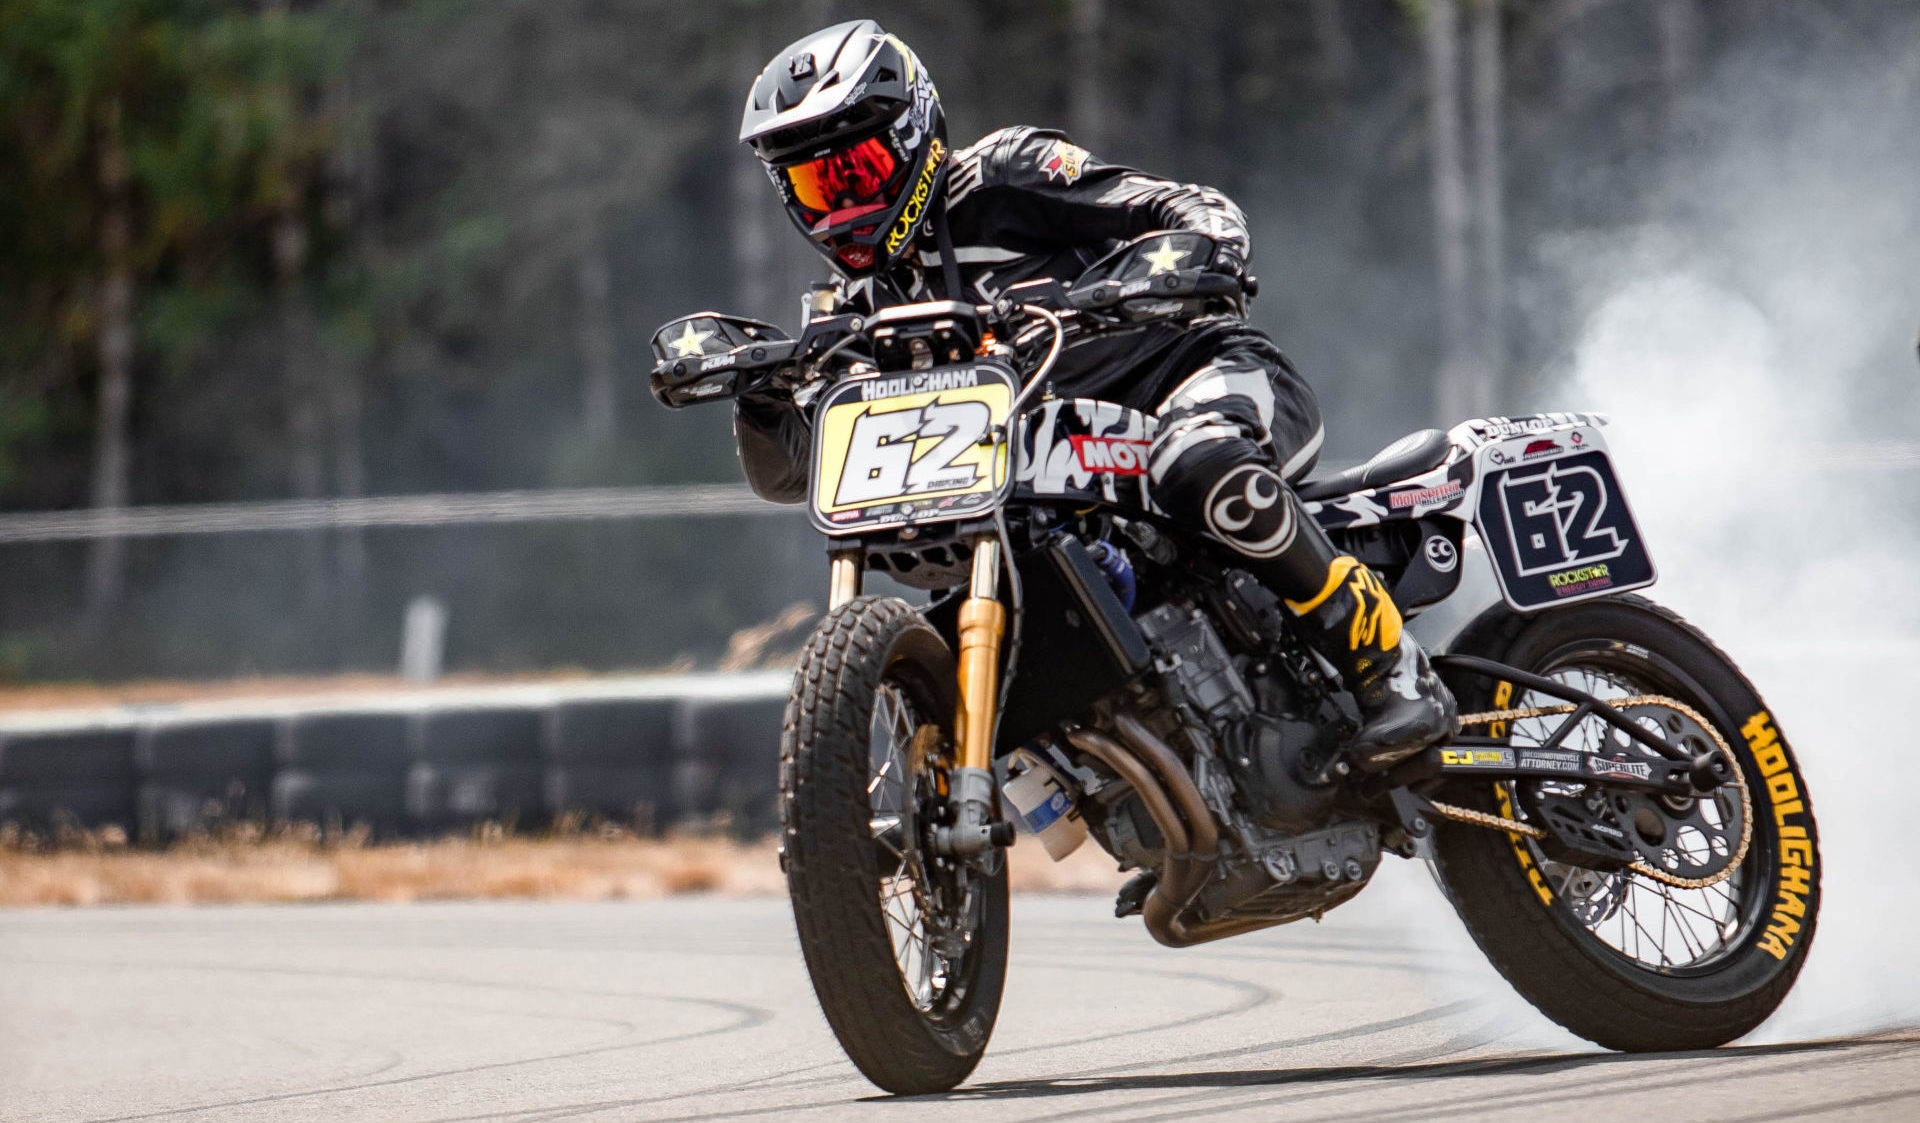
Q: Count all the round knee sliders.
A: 1